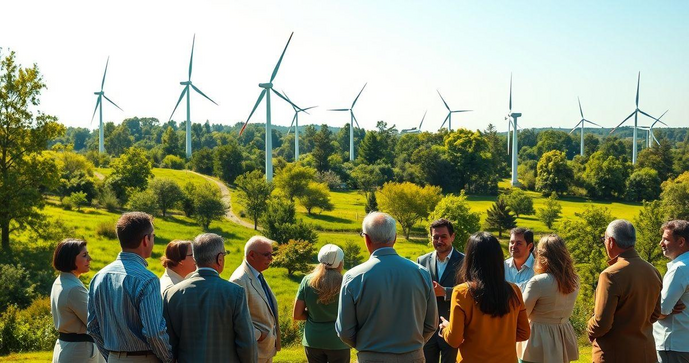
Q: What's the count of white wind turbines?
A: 11